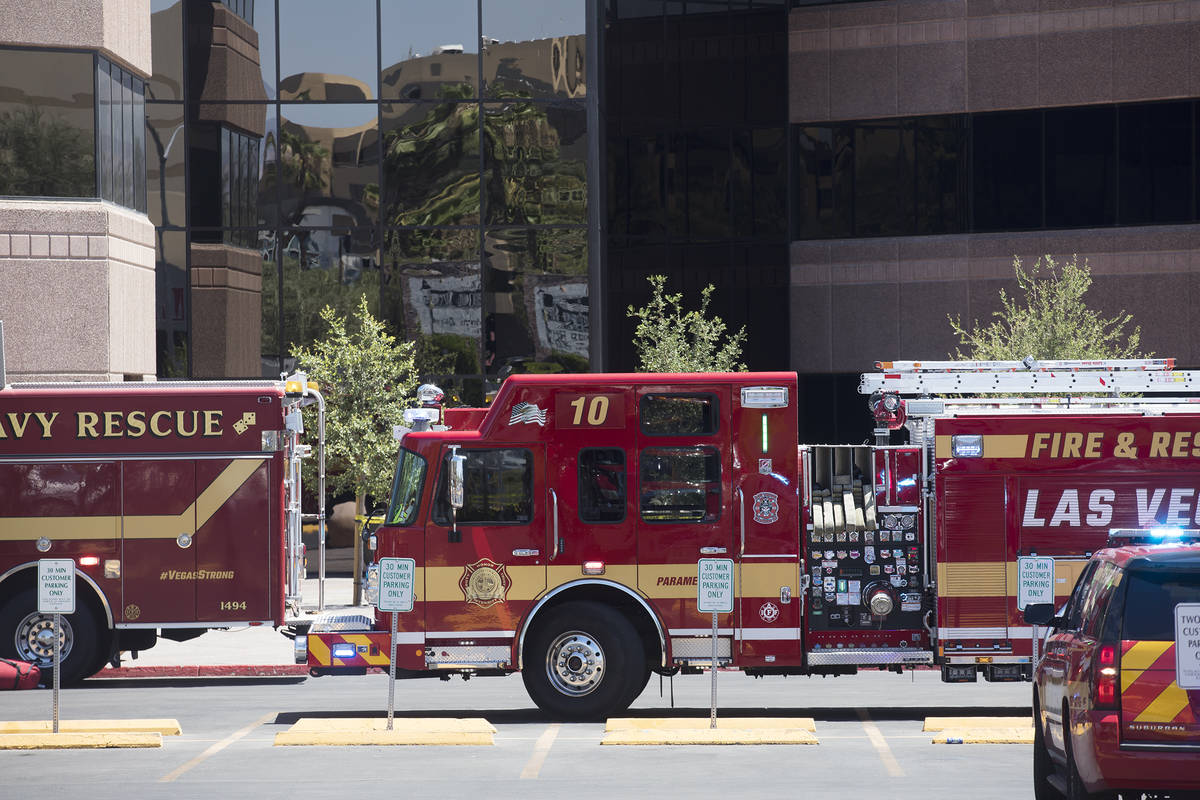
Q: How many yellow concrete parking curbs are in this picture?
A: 8